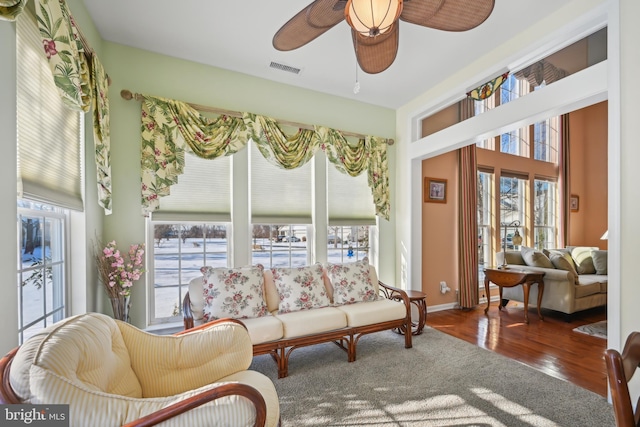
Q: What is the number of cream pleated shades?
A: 4